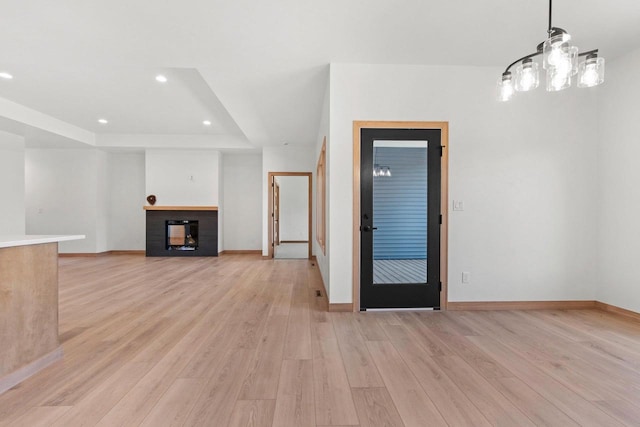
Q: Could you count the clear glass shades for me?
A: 6